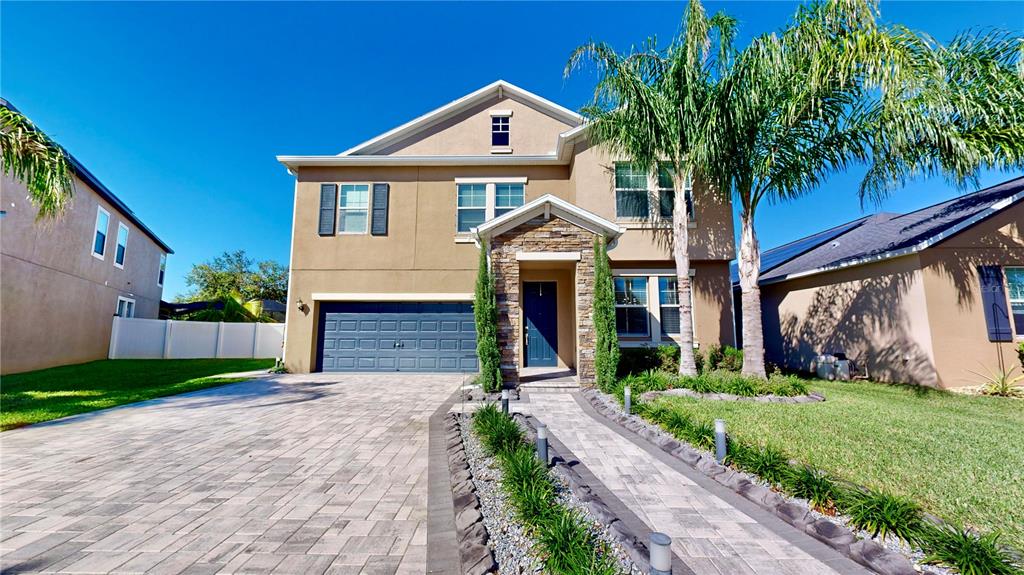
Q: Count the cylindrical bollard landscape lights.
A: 5